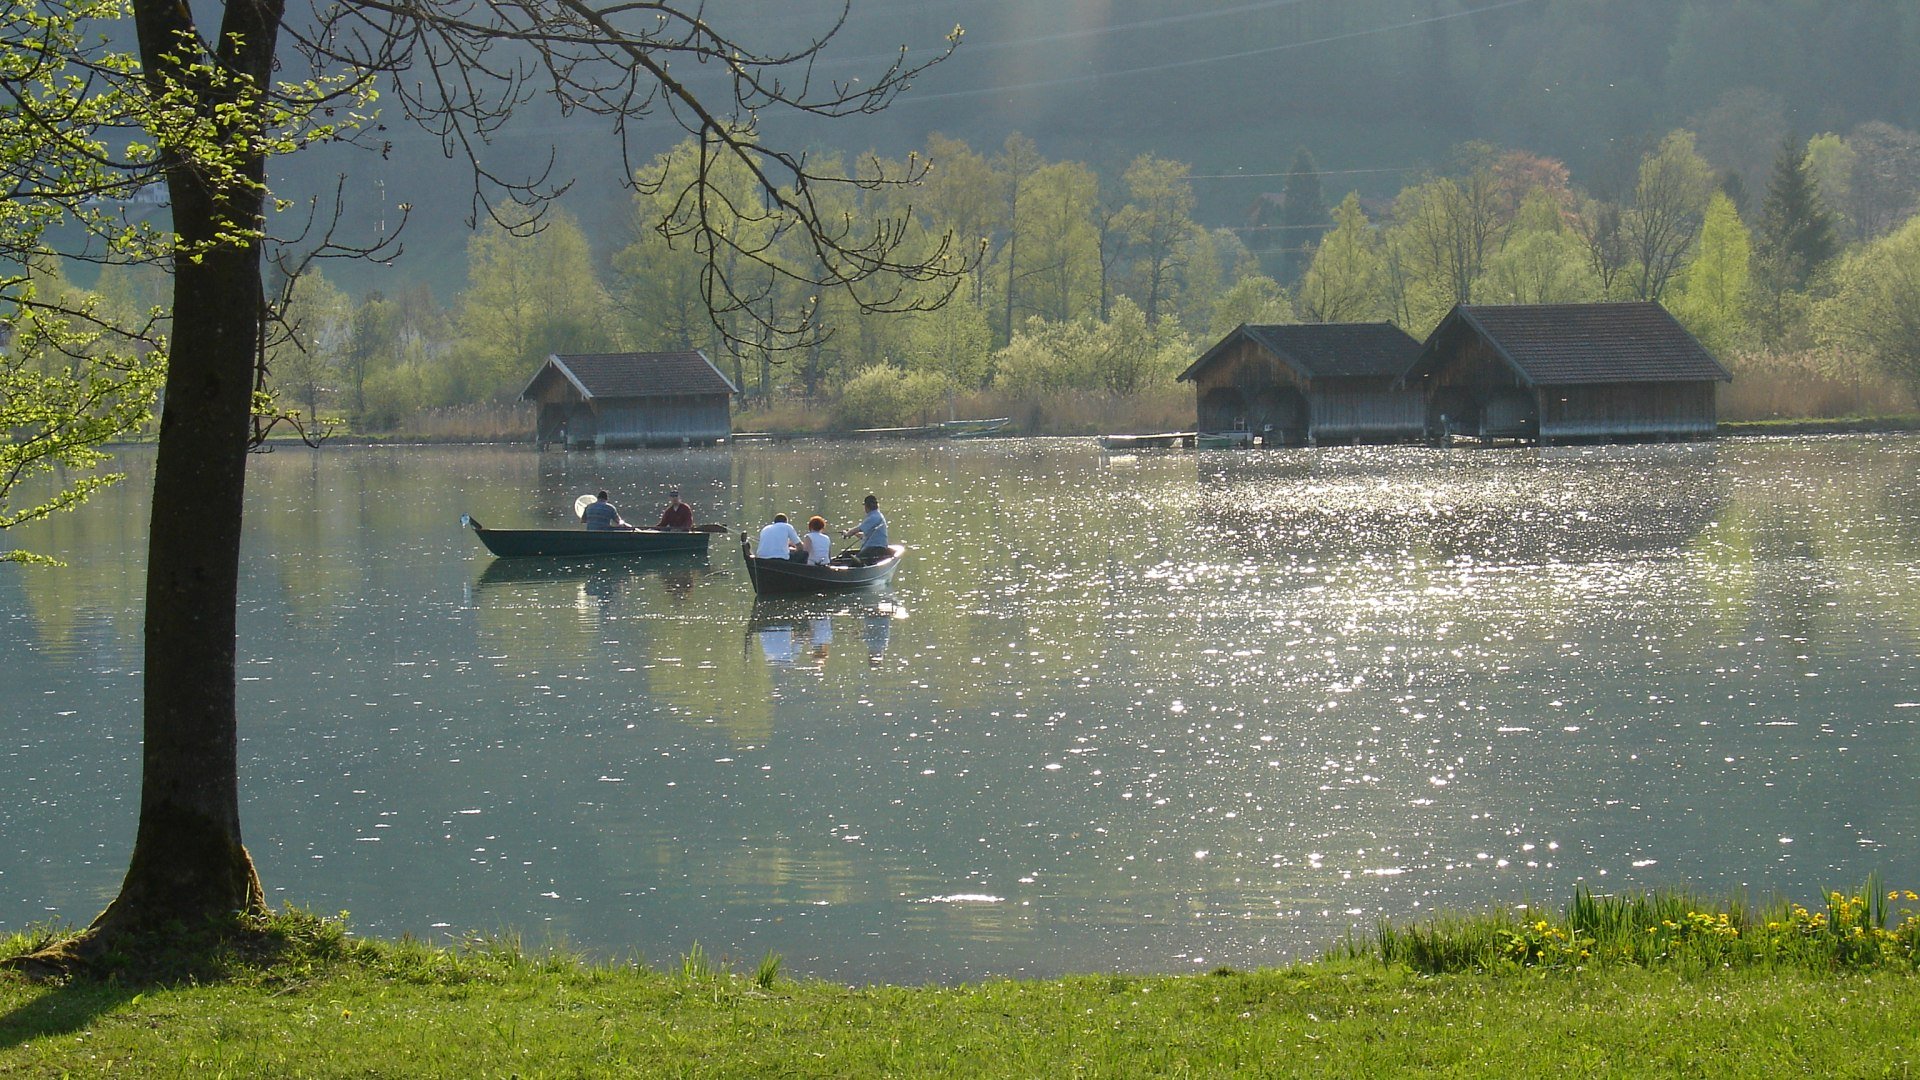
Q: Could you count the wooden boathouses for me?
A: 3